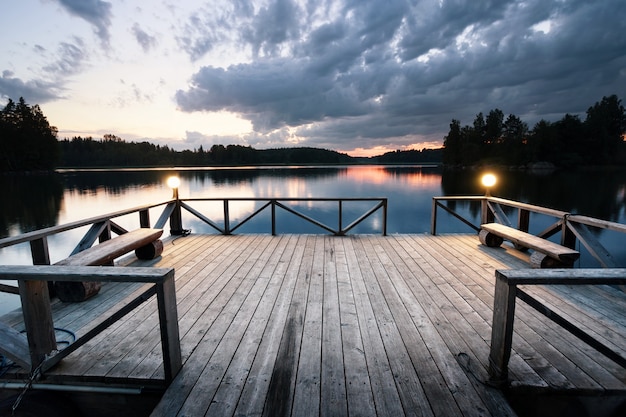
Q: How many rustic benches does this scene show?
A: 2